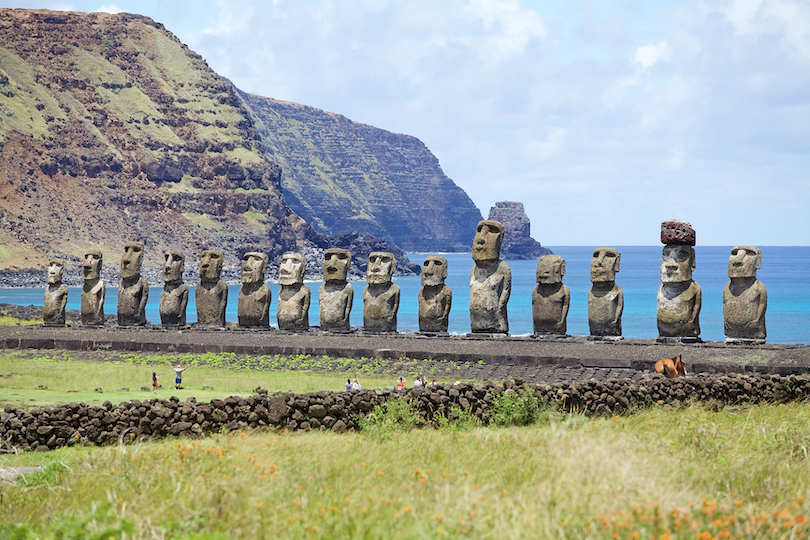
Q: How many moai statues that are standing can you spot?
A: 15